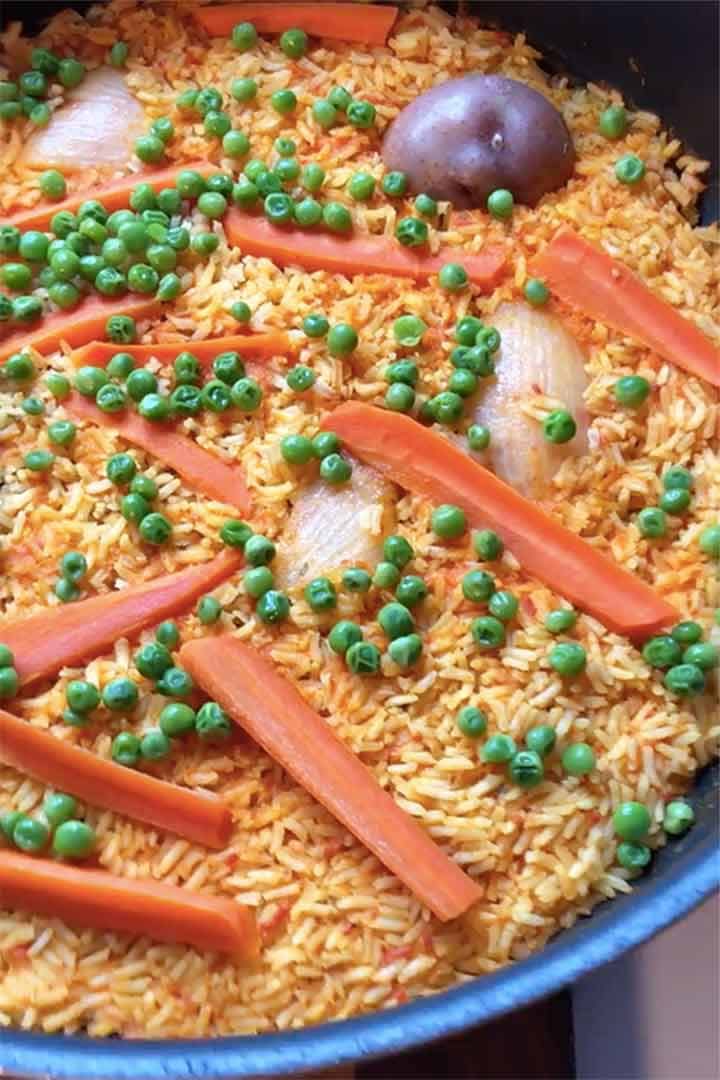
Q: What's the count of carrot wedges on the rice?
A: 12